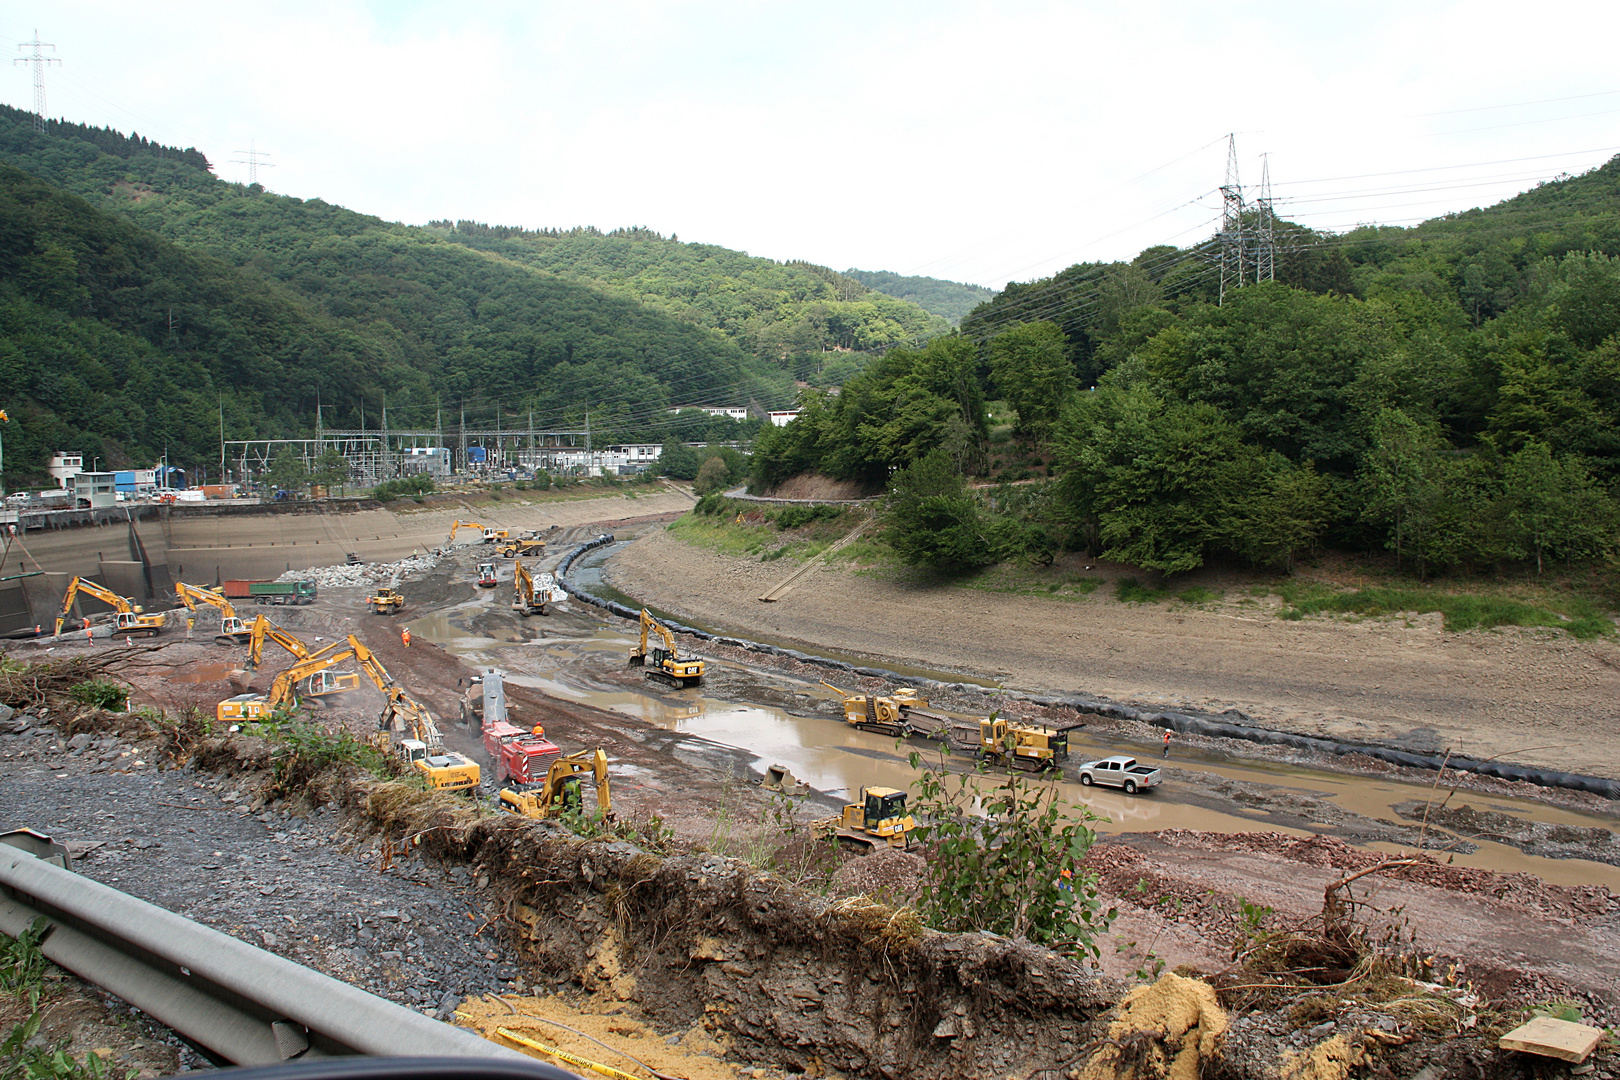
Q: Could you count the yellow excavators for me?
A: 9